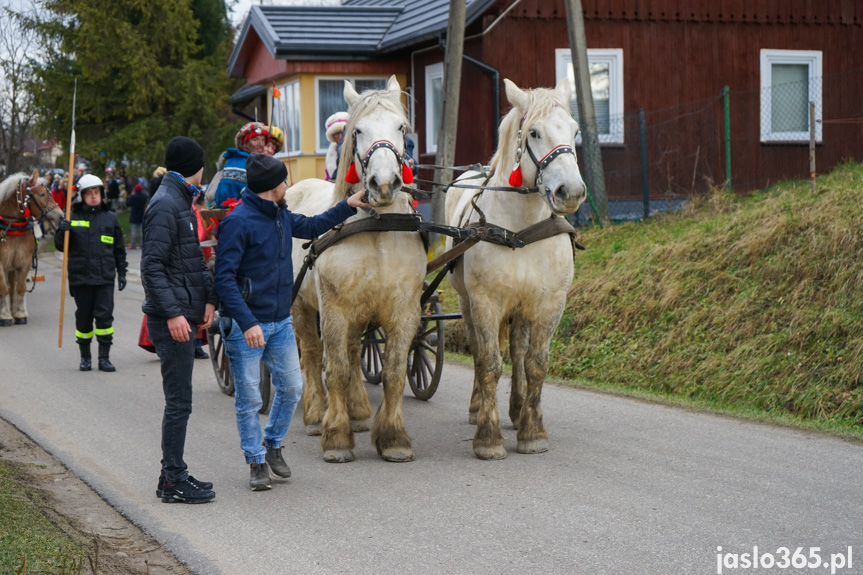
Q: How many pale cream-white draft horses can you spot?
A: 2